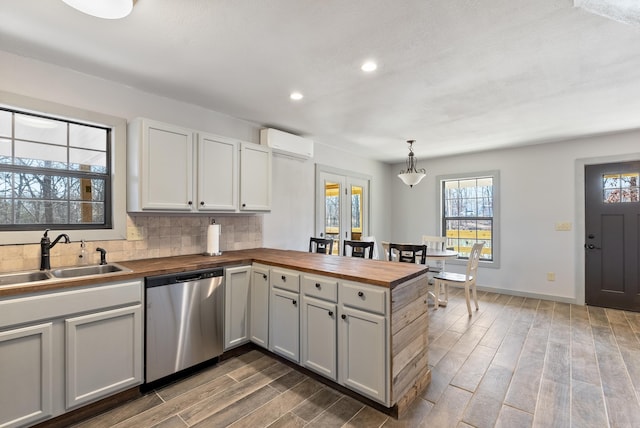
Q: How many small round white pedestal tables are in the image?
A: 1